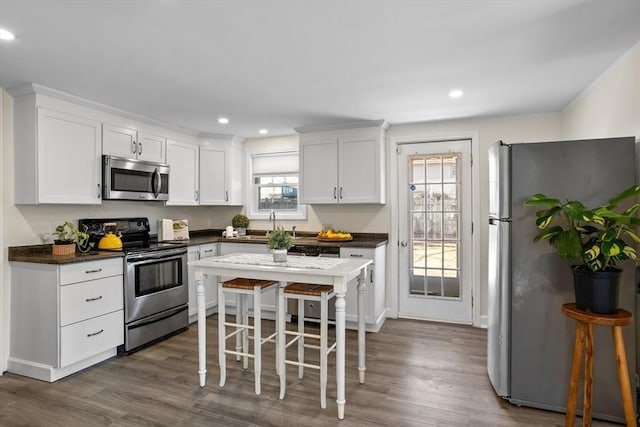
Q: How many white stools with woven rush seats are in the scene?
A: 2